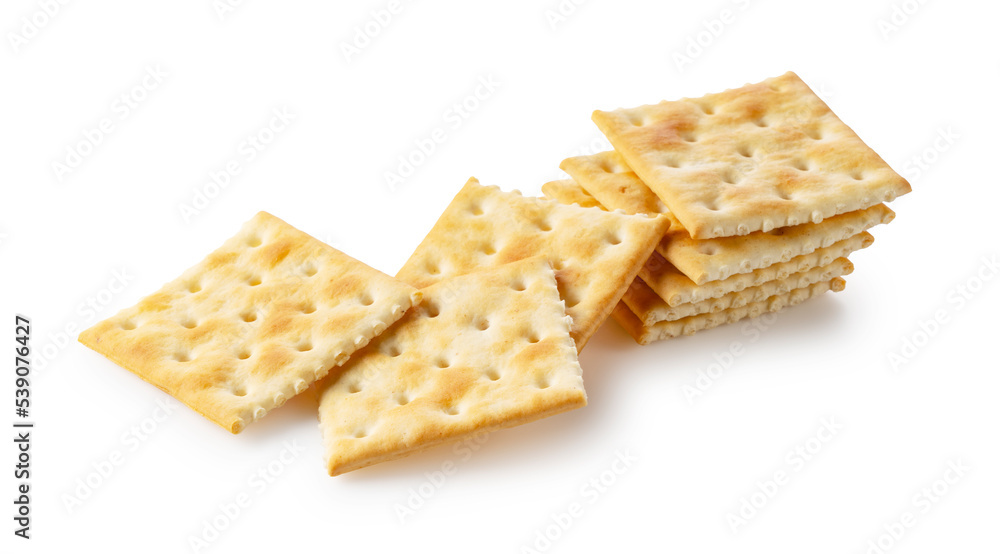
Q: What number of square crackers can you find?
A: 8